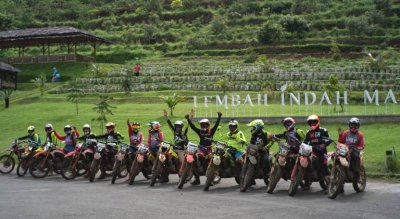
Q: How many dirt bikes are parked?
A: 14